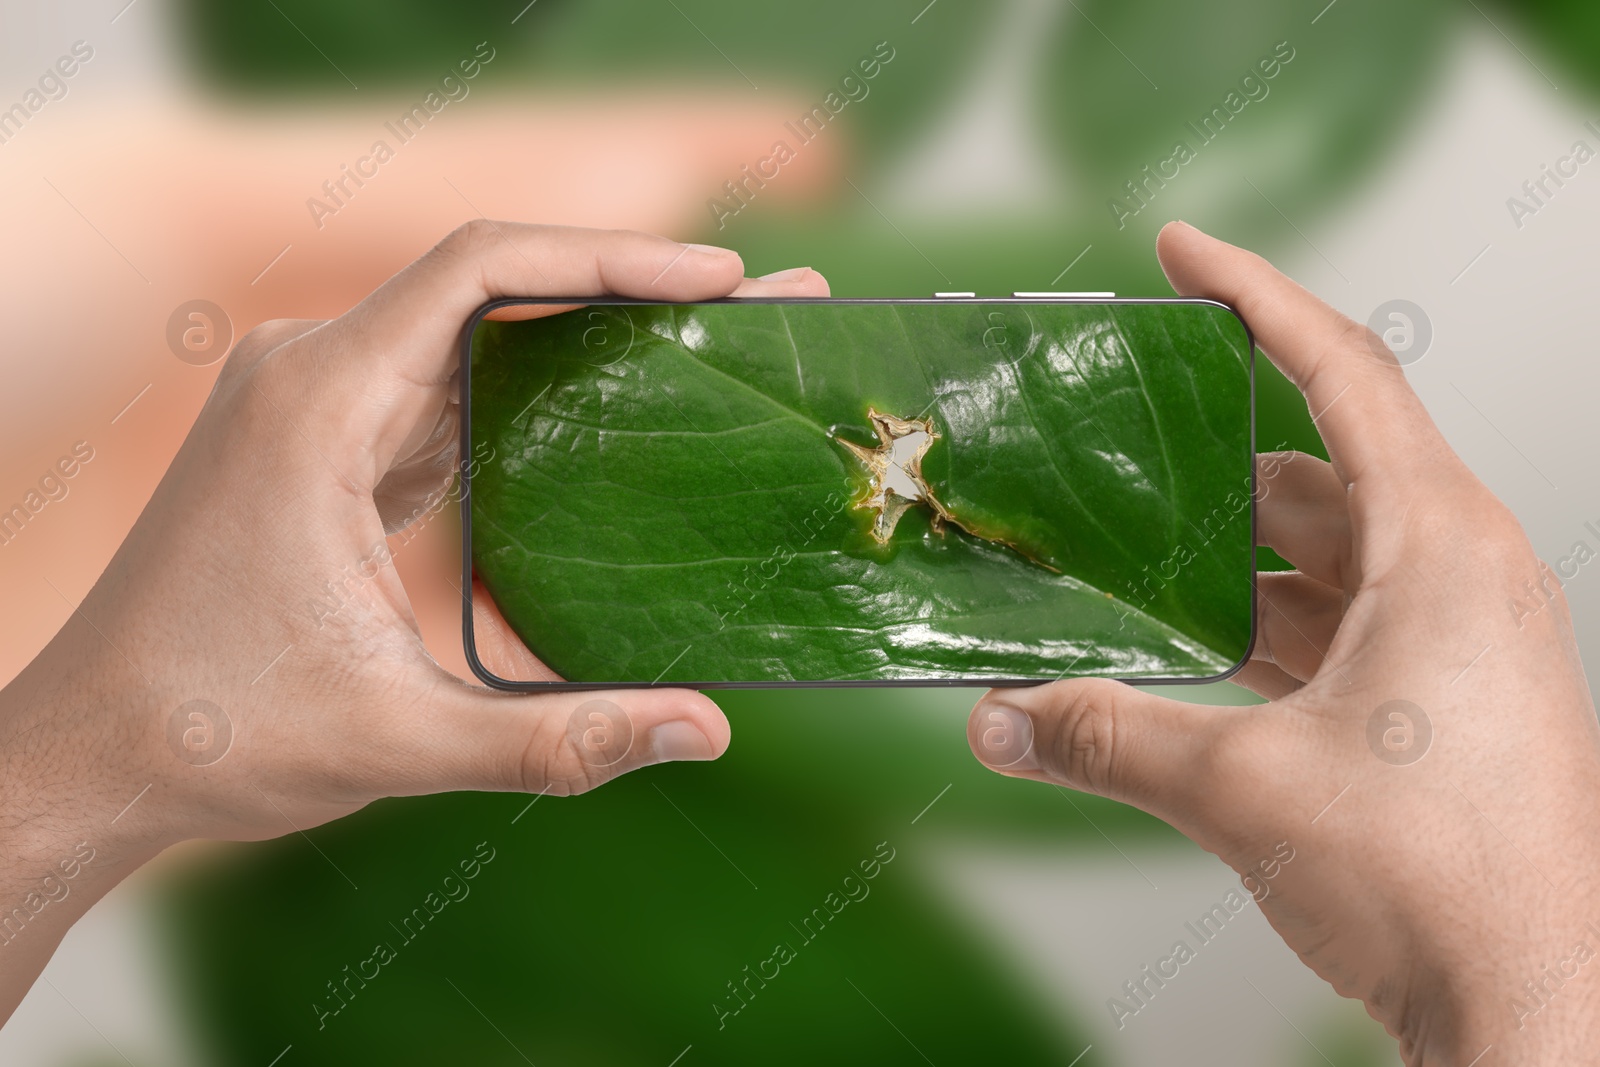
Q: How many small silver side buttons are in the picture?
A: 2